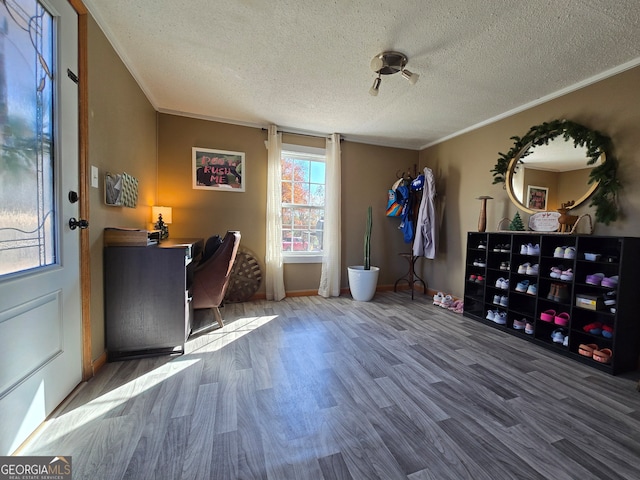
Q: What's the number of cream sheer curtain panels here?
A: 2